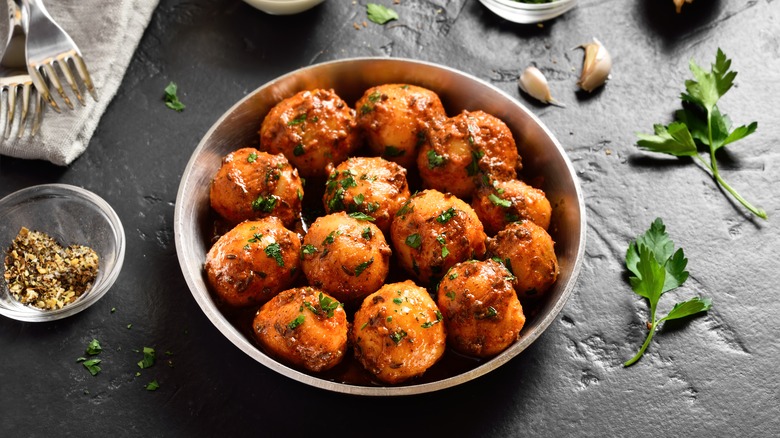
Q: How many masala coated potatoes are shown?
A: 13